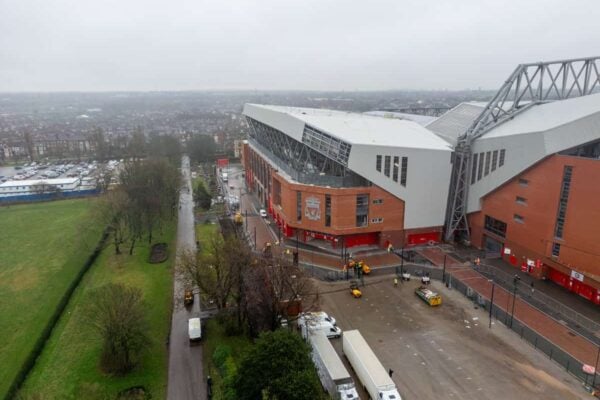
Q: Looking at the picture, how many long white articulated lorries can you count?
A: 2